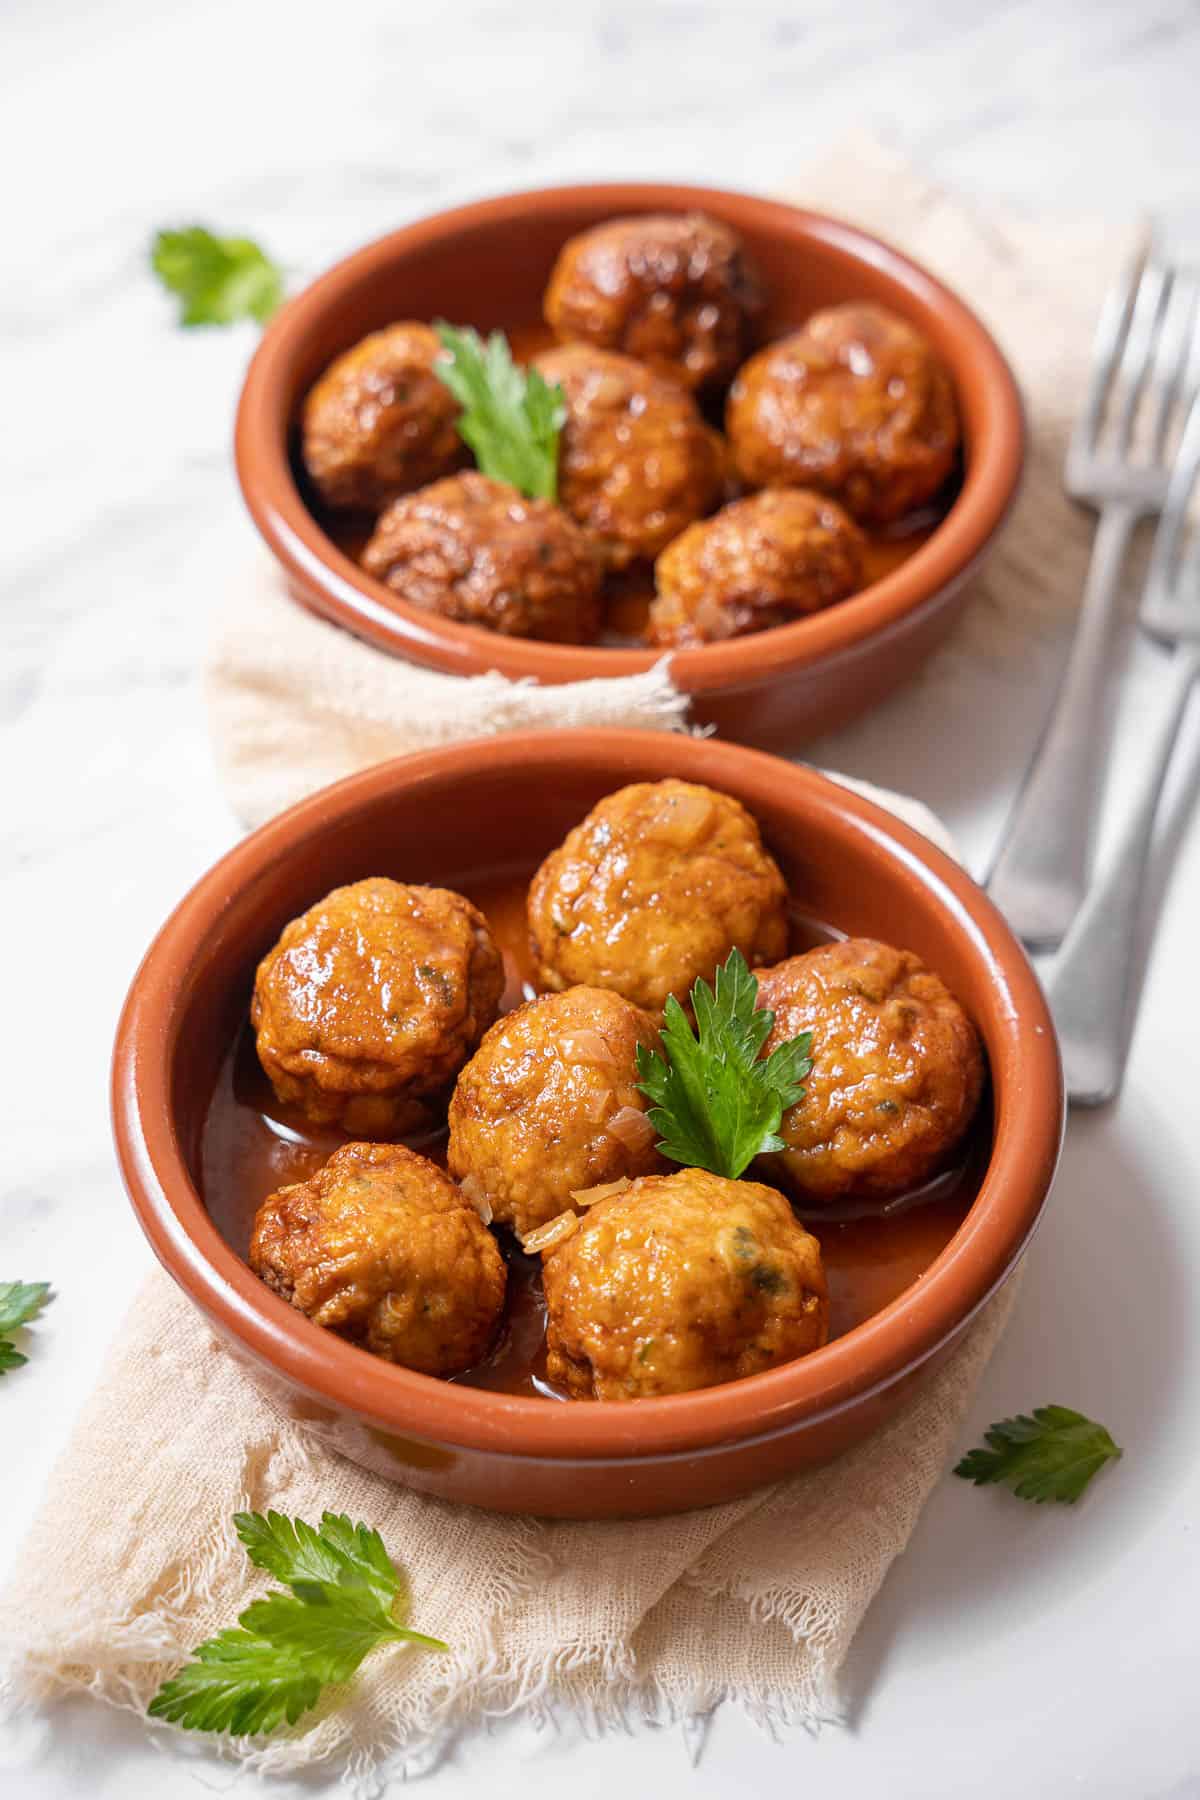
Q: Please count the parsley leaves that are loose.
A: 4